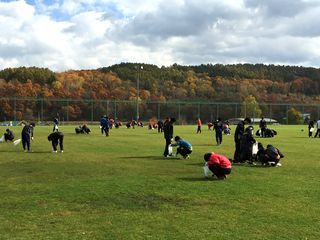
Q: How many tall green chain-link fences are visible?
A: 1